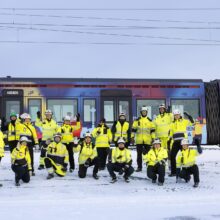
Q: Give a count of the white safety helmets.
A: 13